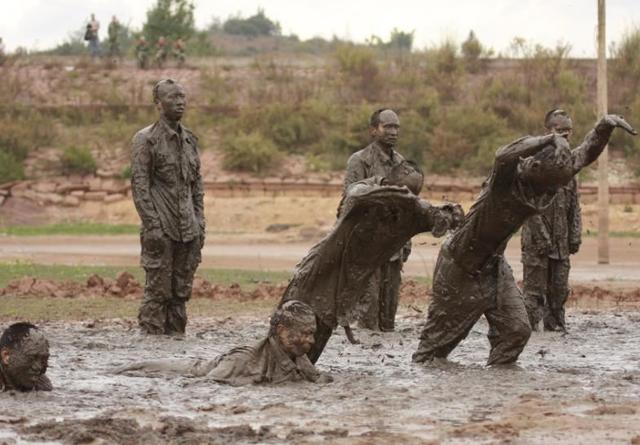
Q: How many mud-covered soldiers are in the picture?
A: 7